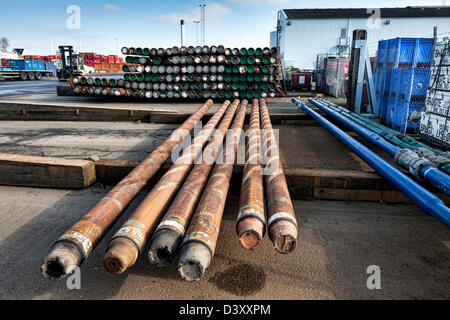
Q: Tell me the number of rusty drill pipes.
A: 6